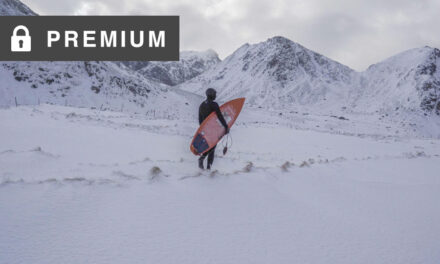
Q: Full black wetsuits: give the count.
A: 1